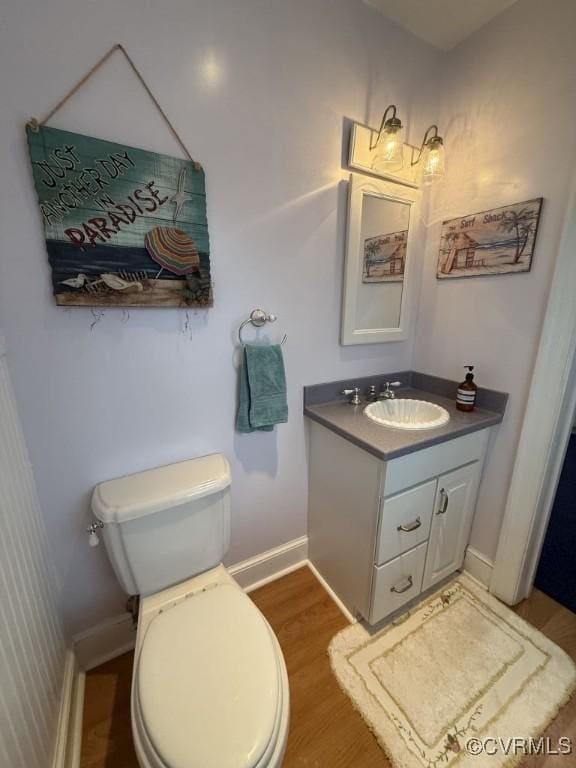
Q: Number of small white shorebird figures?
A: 2